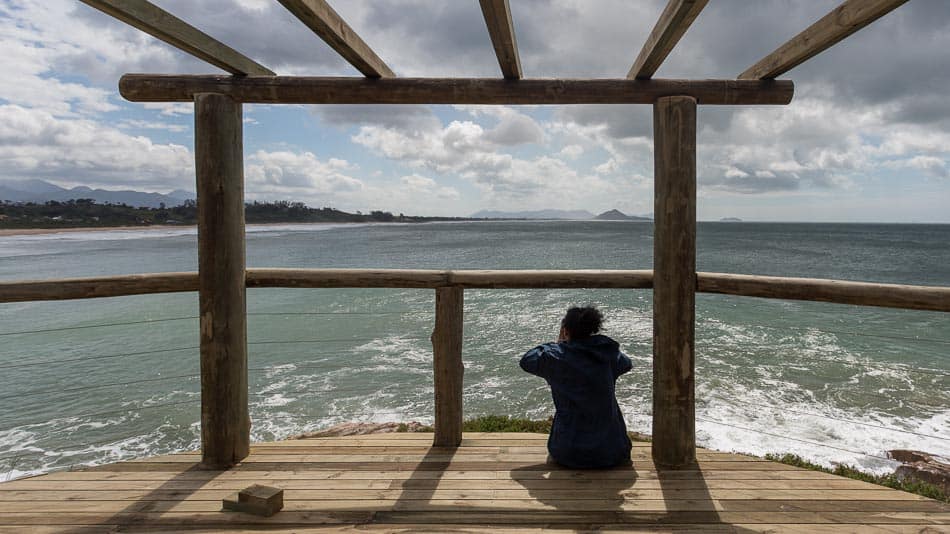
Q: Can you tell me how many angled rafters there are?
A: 5